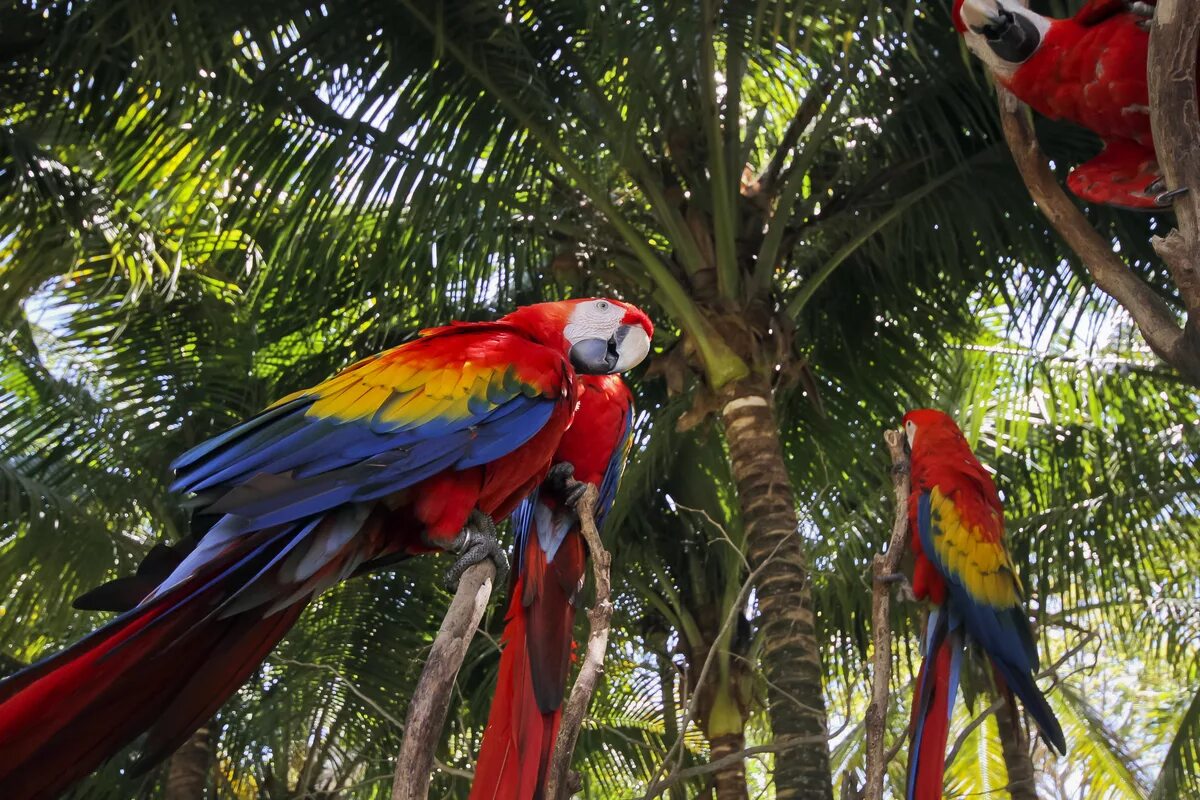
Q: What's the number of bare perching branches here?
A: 4